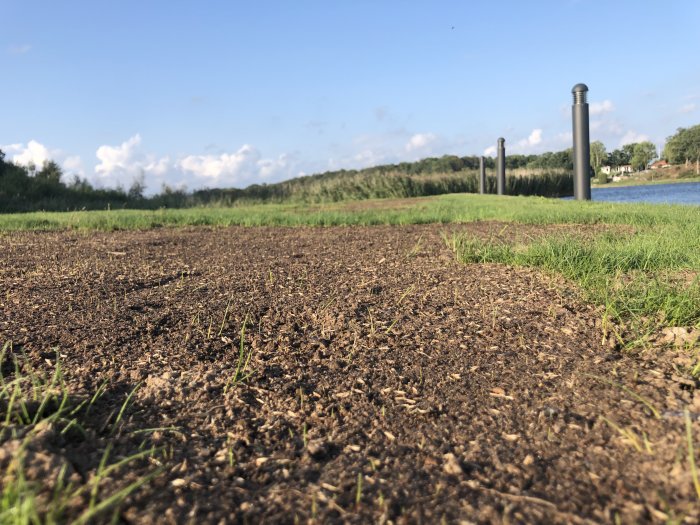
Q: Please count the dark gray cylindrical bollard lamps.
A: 3